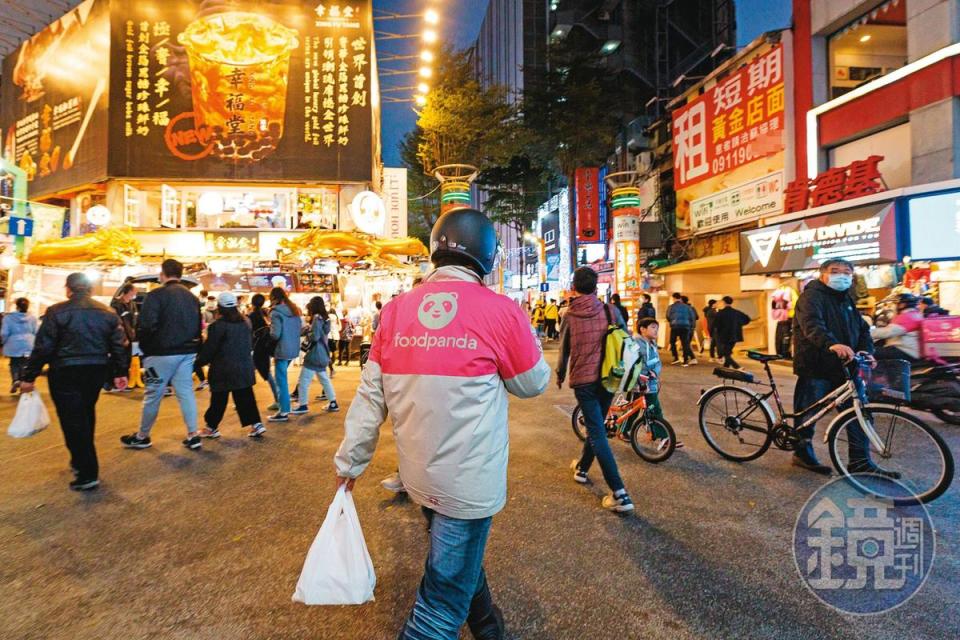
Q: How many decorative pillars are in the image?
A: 2